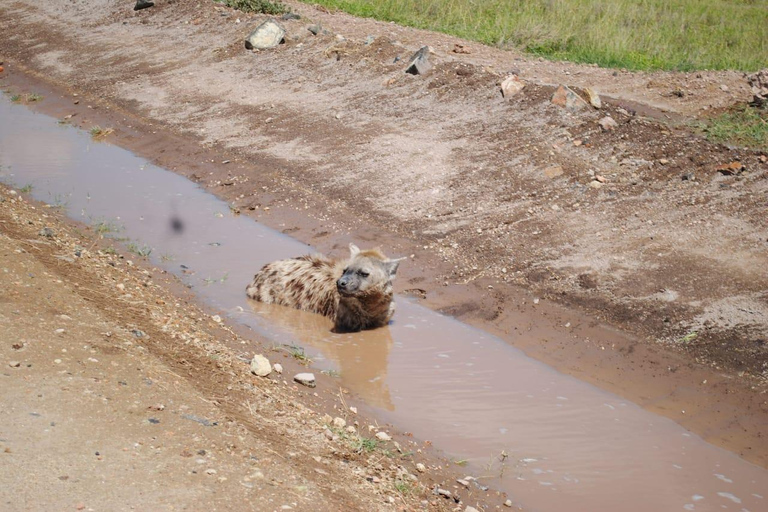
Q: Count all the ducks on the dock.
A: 0